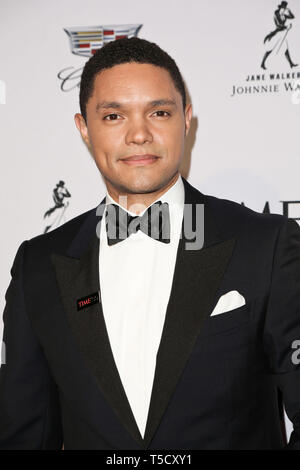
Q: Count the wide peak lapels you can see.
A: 2